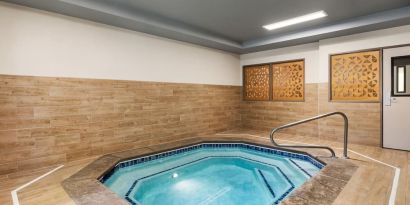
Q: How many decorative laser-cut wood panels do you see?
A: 3